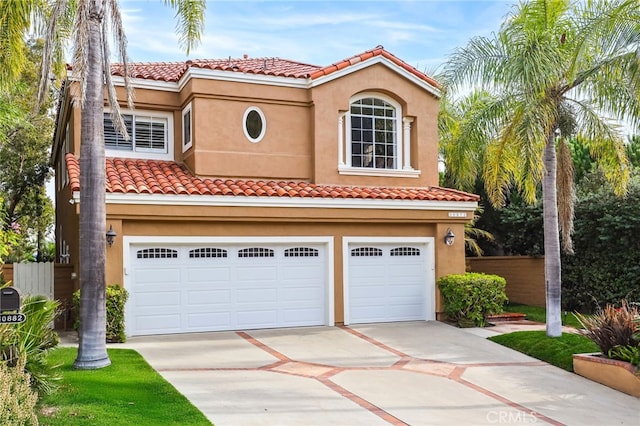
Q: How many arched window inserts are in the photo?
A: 6